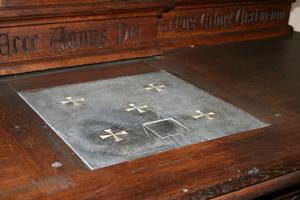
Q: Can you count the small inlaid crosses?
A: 5